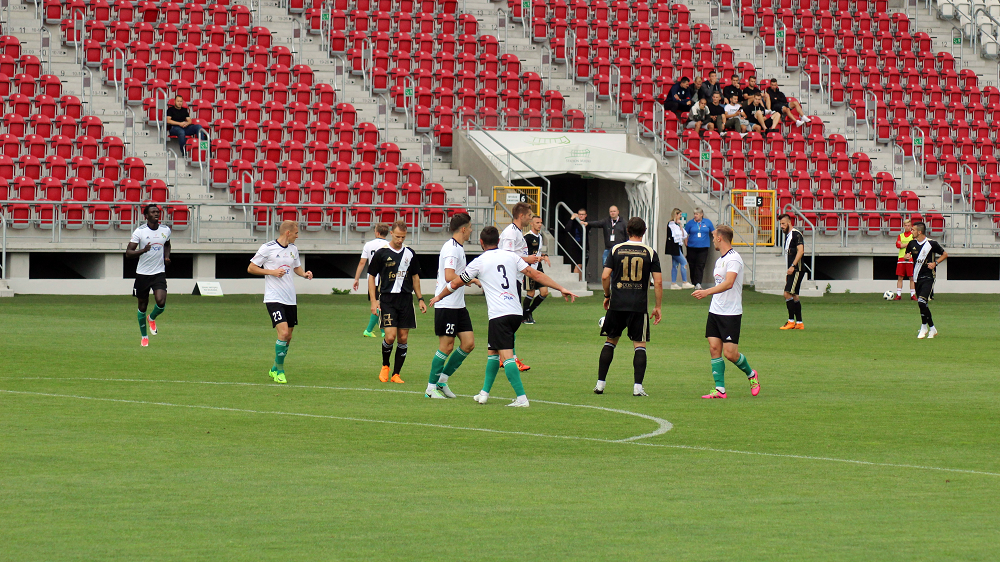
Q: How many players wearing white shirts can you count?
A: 7